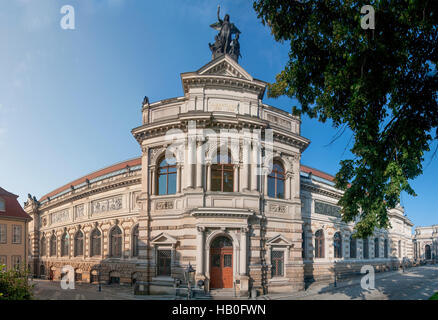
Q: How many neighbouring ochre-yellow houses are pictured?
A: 1